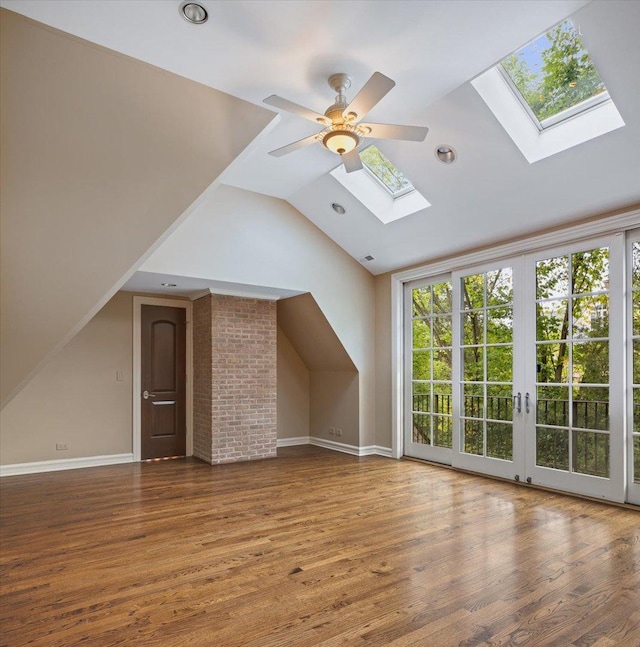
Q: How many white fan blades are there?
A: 5